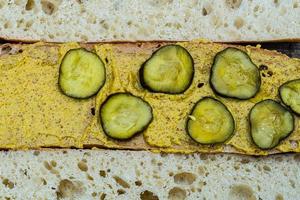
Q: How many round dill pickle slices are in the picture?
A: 7